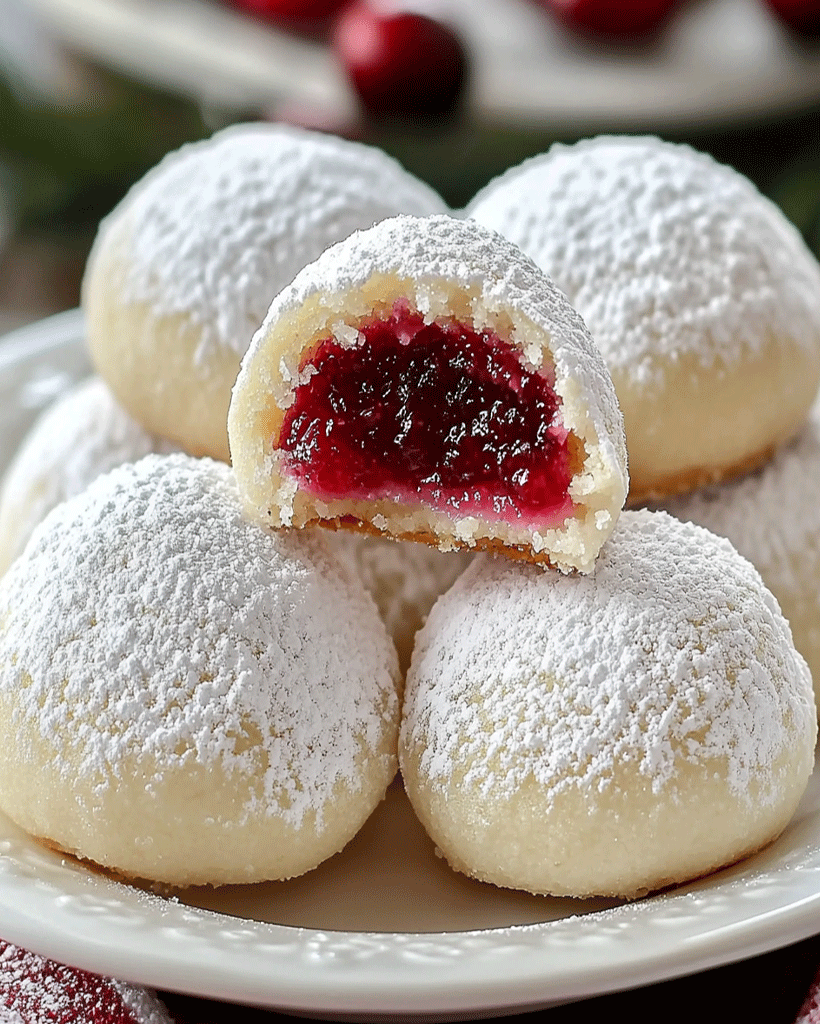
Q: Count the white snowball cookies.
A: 8